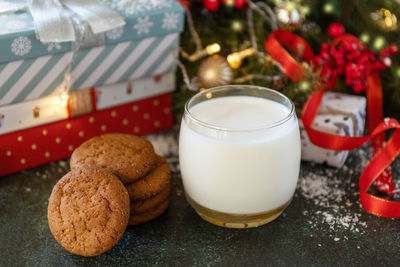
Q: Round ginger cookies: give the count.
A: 5